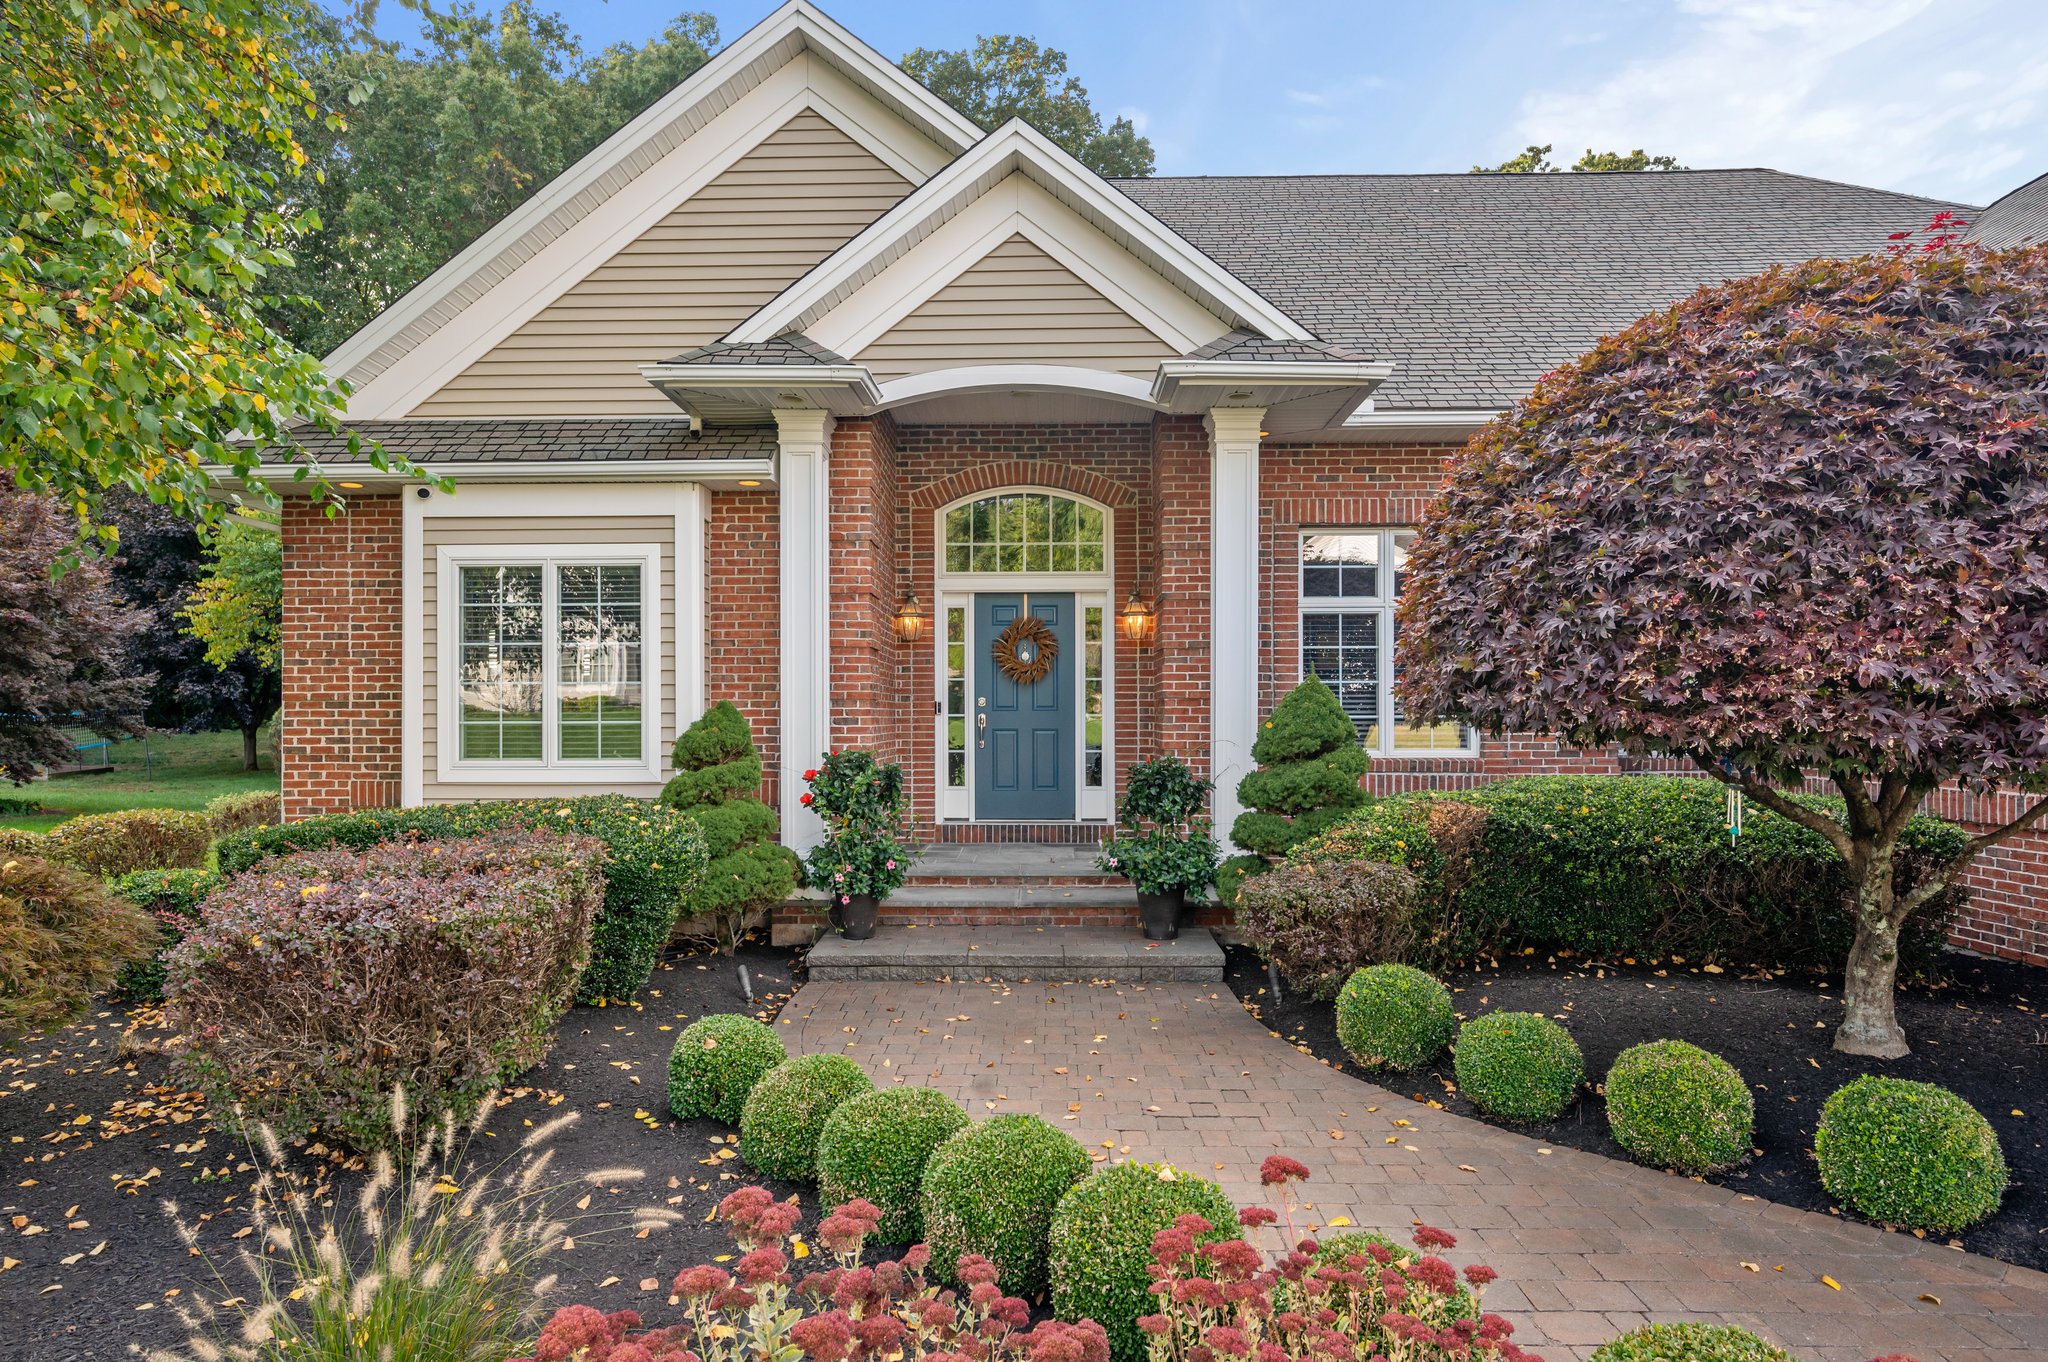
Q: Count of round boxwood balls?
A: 11